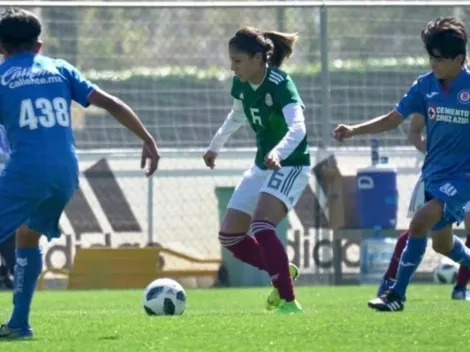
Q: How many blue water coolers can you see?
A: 1